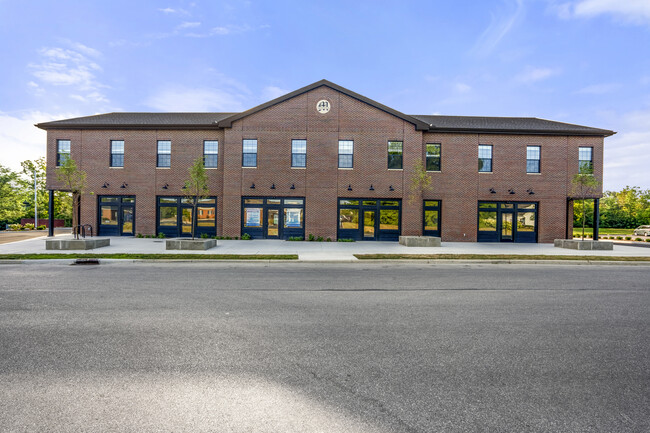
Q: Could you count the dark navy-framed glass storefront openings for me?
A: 6